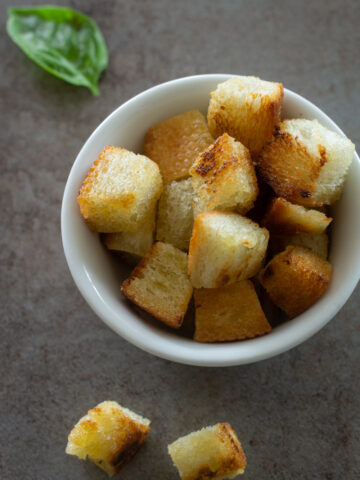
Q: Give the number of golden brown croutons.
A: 15